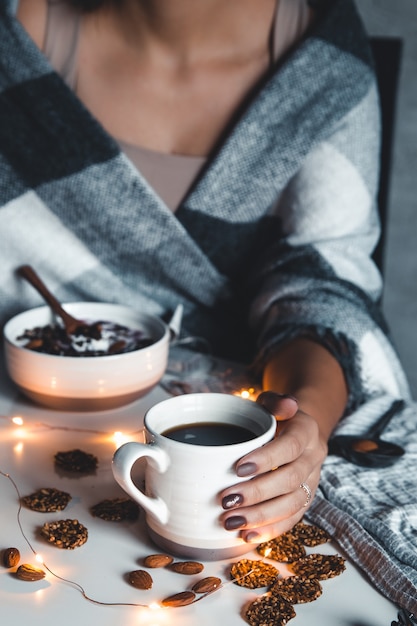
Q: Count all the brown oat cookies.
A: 10